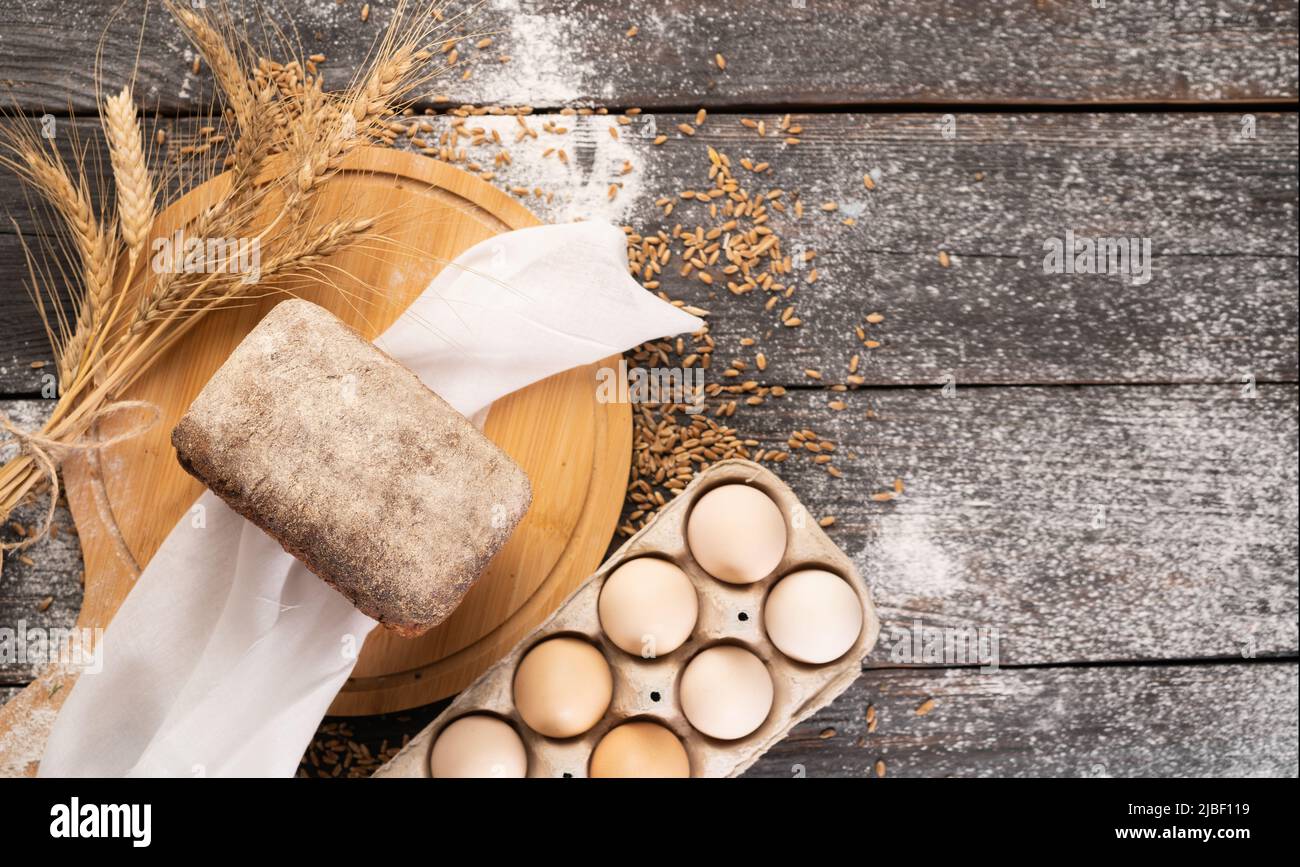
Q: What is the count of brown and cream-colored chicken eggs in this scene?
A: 7